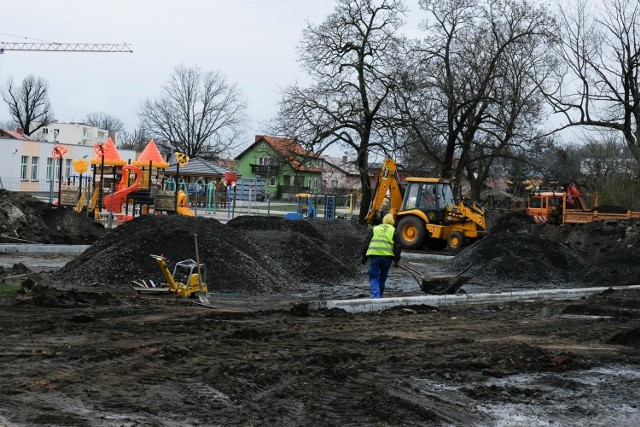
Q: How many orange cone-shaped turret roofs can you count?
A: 2